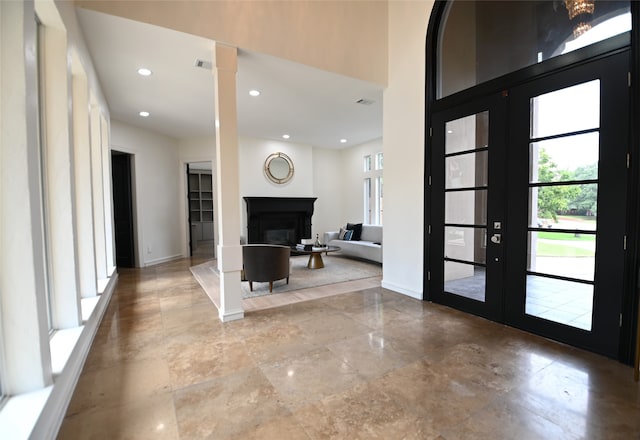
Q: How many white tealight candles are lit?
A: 0